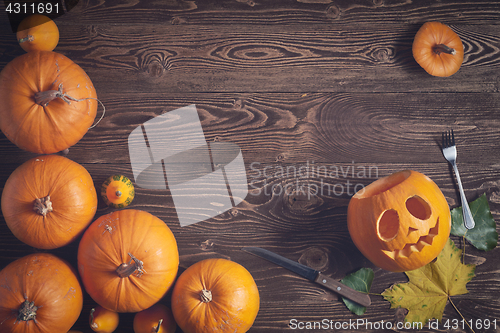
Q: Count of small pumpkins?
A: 5